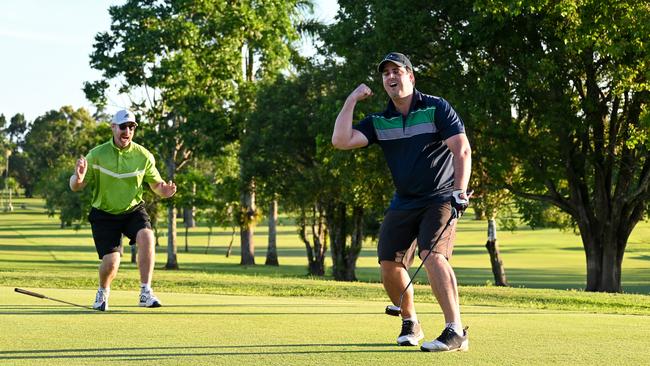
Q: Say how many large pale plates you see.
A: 0